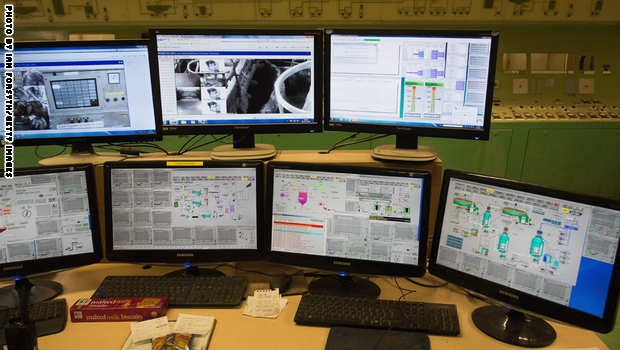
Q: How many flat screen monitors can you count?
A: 7